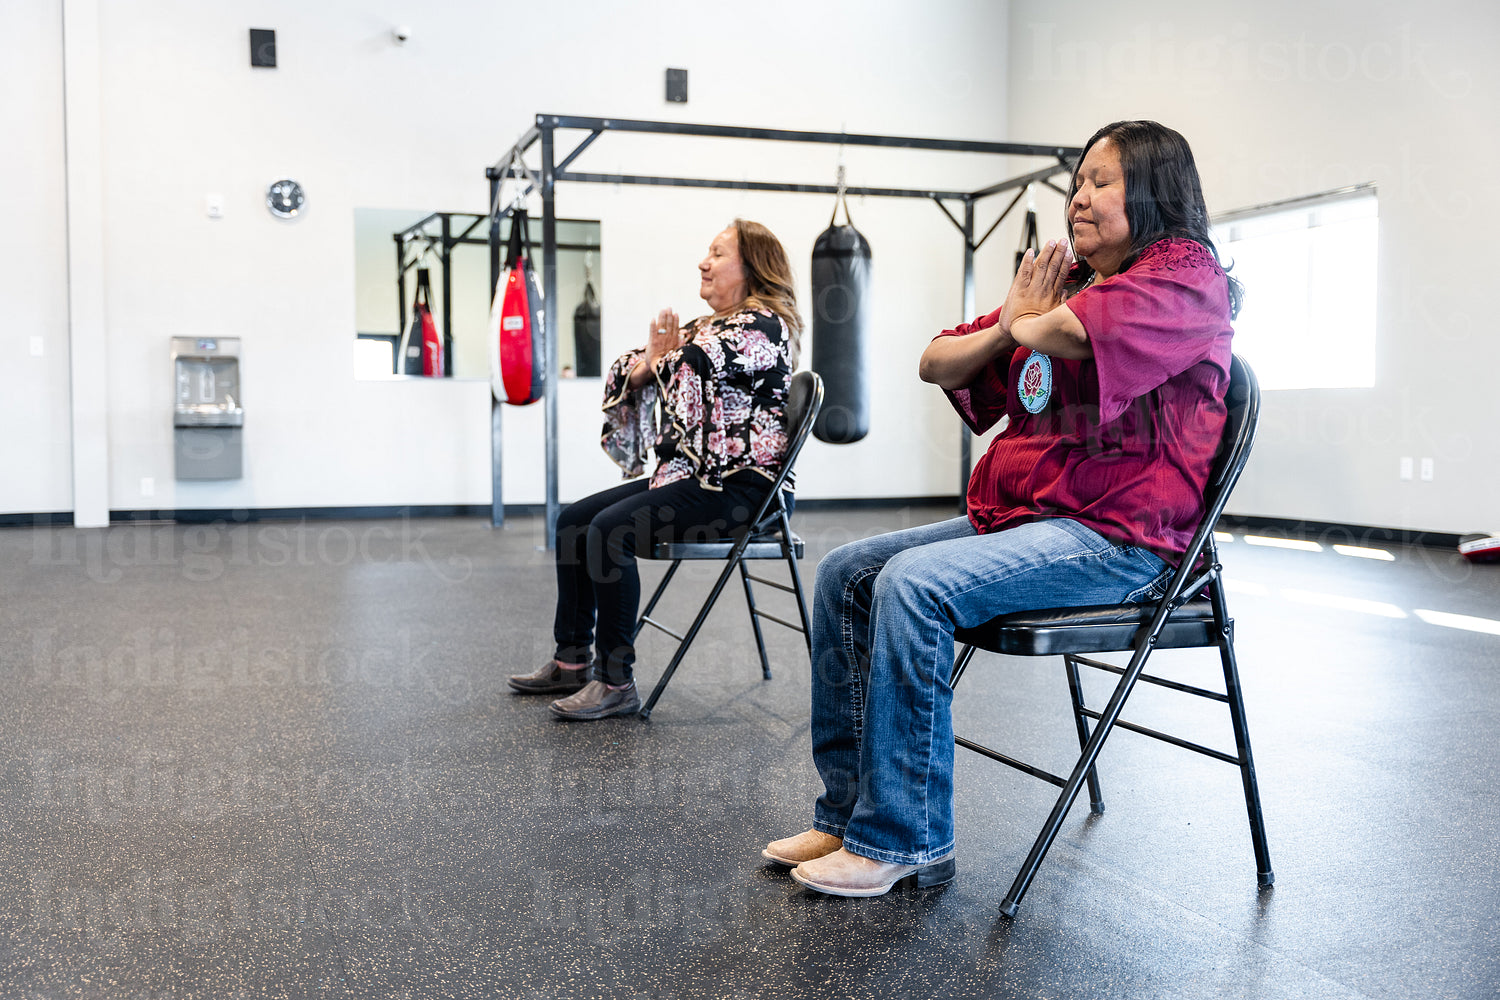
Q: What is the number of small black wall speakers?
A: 2